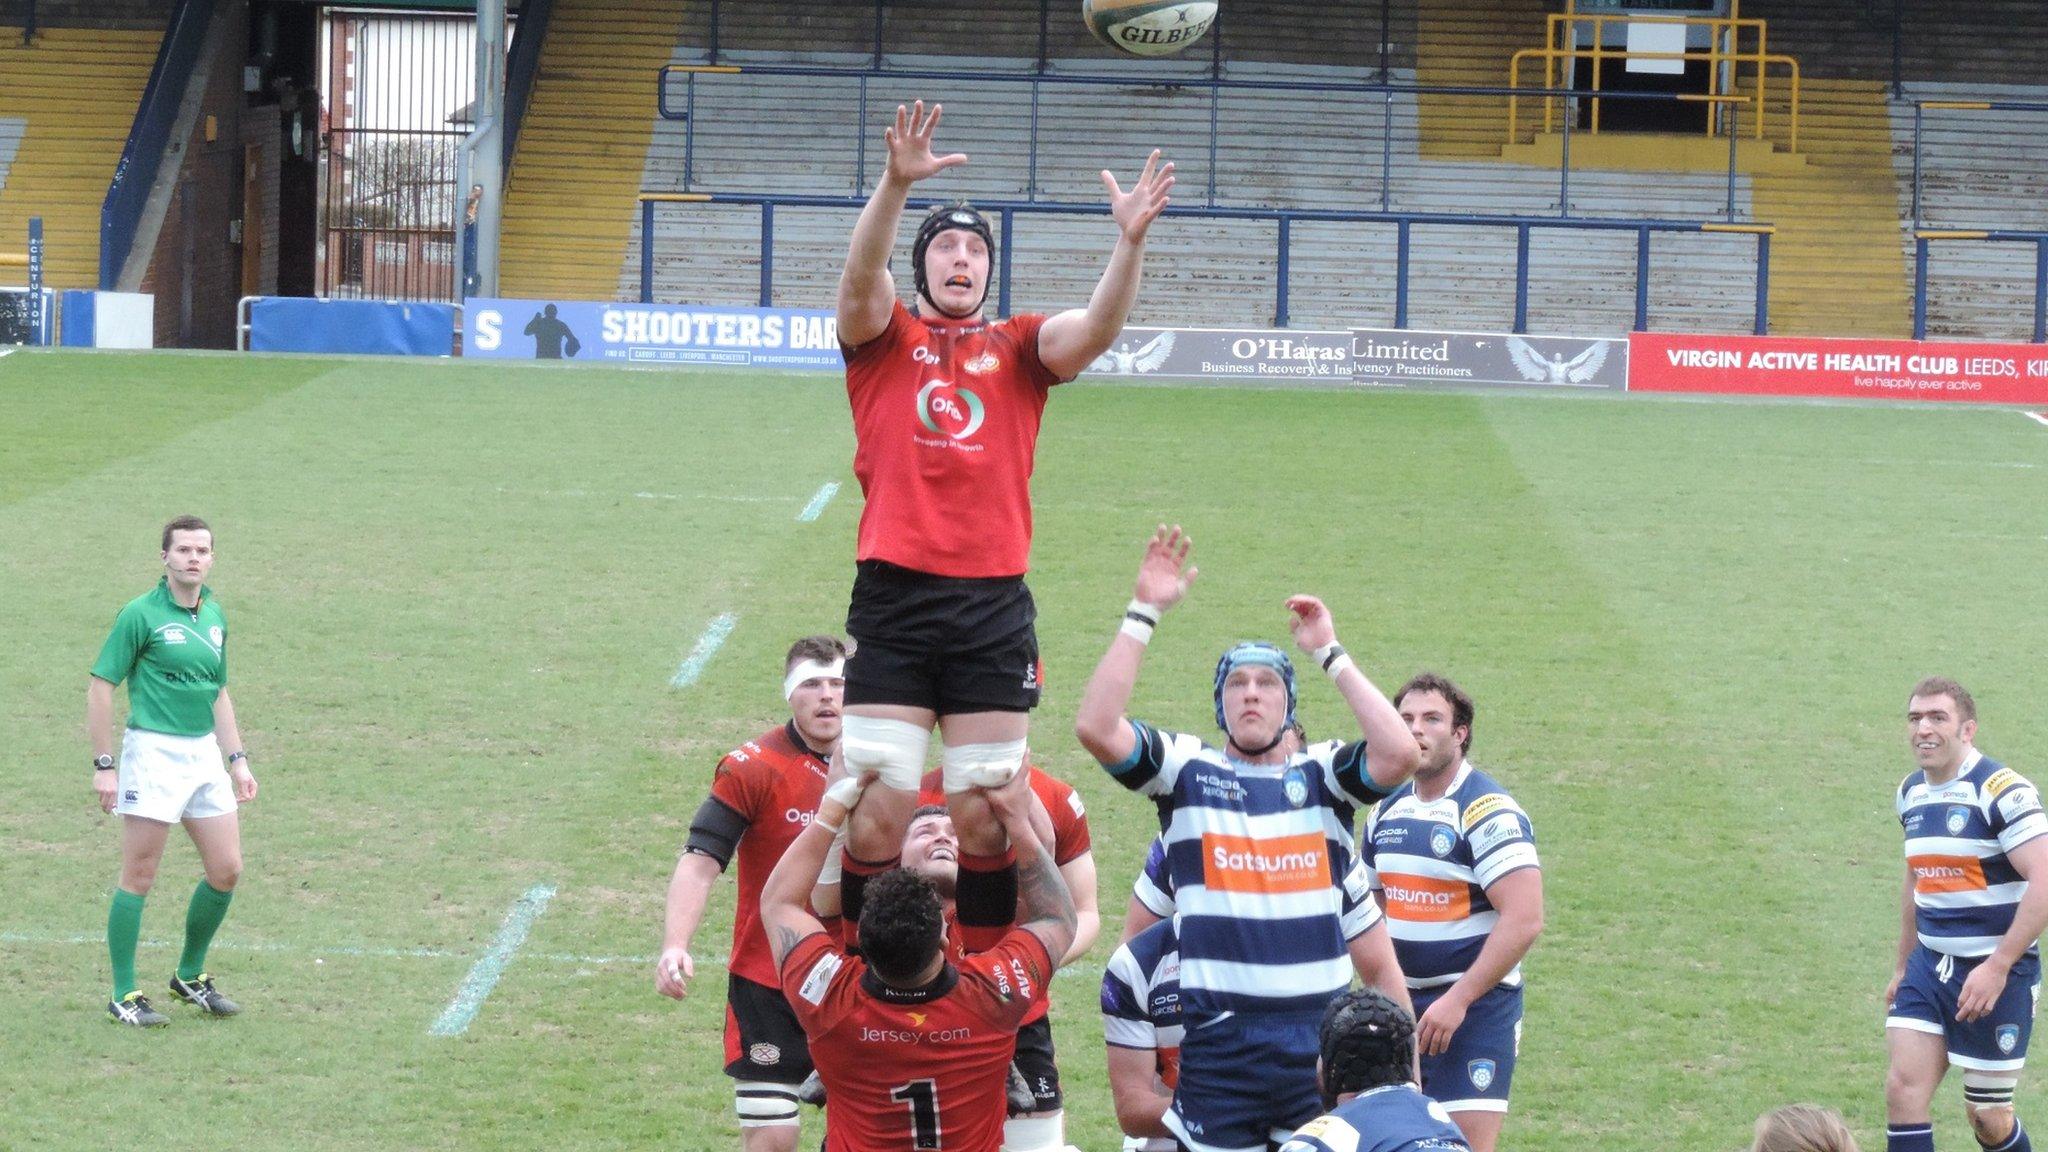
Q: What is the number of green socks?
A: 2